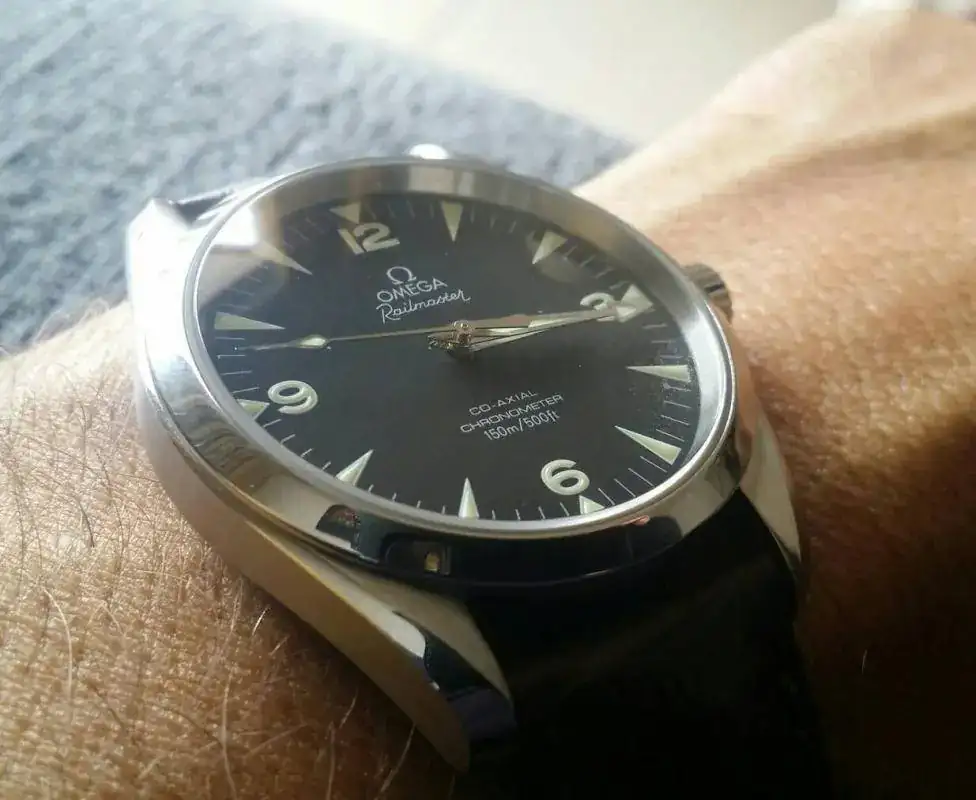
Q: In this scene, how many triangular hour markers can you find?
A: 12